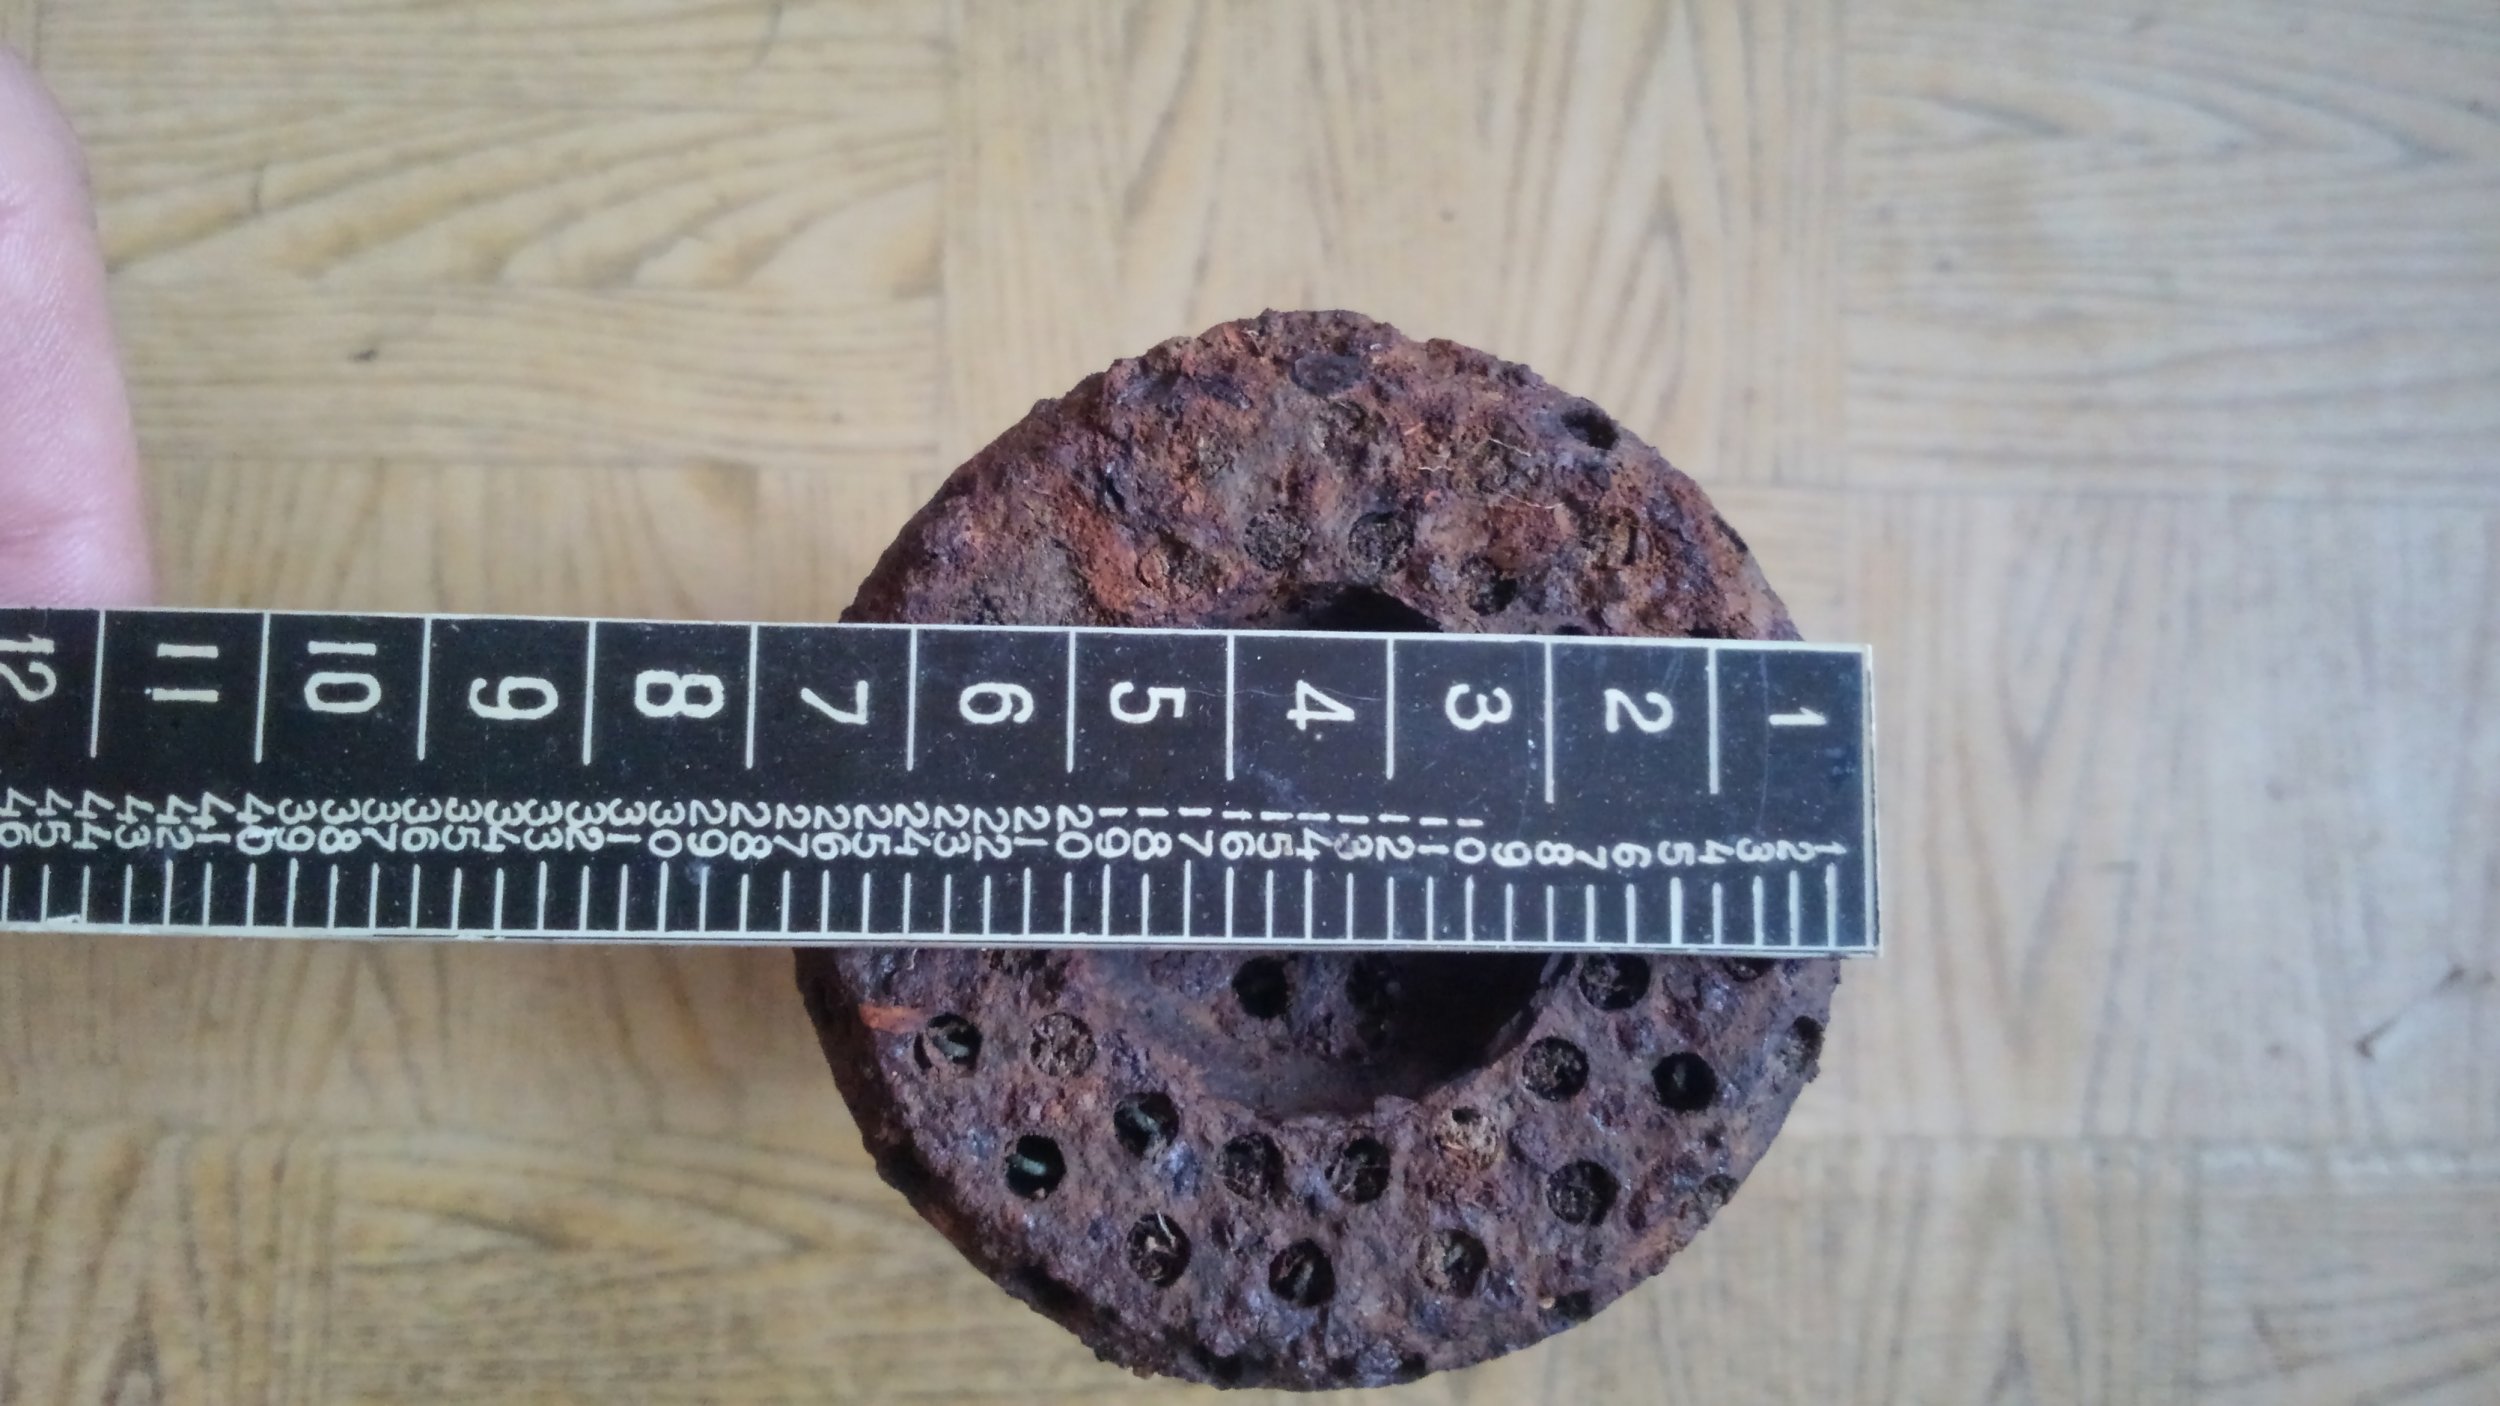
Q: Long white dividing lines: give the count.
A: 11